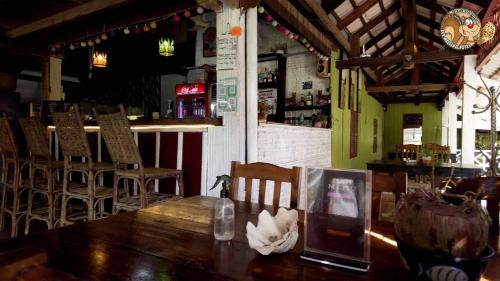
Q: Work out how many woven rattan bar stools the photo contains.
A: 4